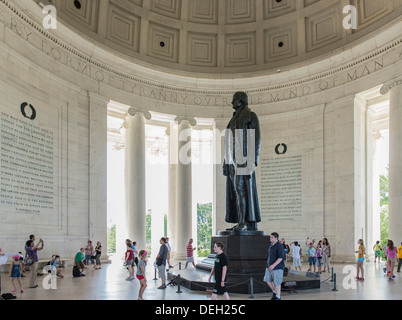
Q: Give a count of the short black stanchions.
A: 6